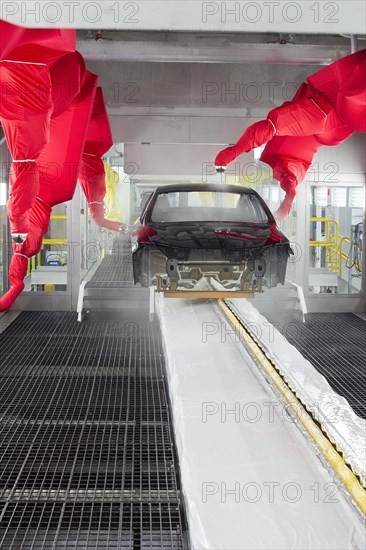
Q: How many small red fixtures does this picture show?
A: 2